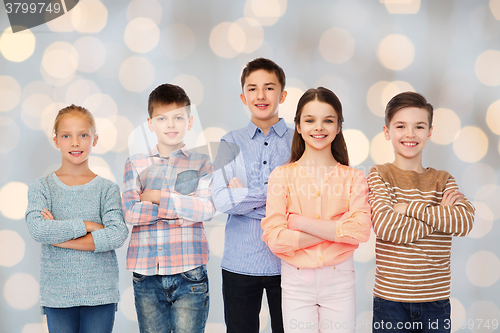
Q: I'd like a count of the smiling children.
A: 5